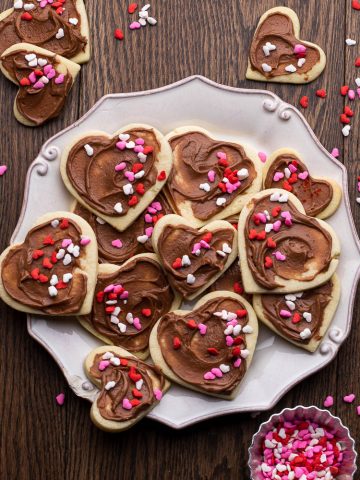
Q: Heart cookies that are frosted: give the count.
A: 15